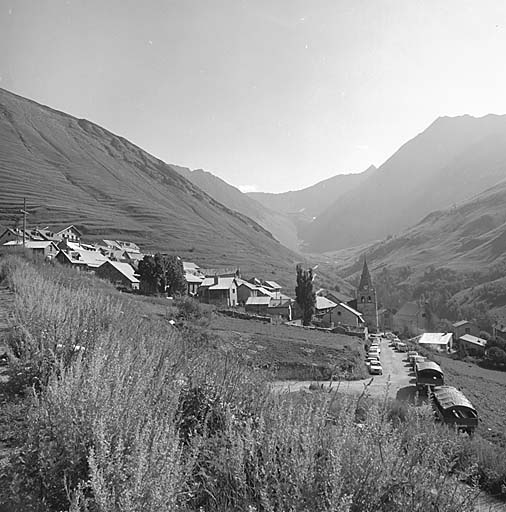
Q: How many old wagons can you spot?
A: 2